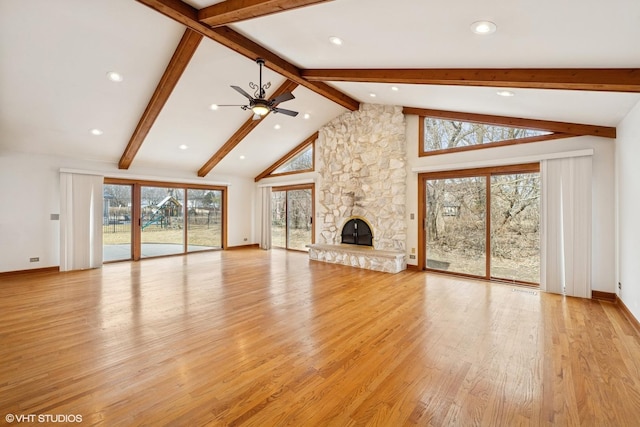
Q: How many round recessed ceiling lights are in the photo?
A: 12